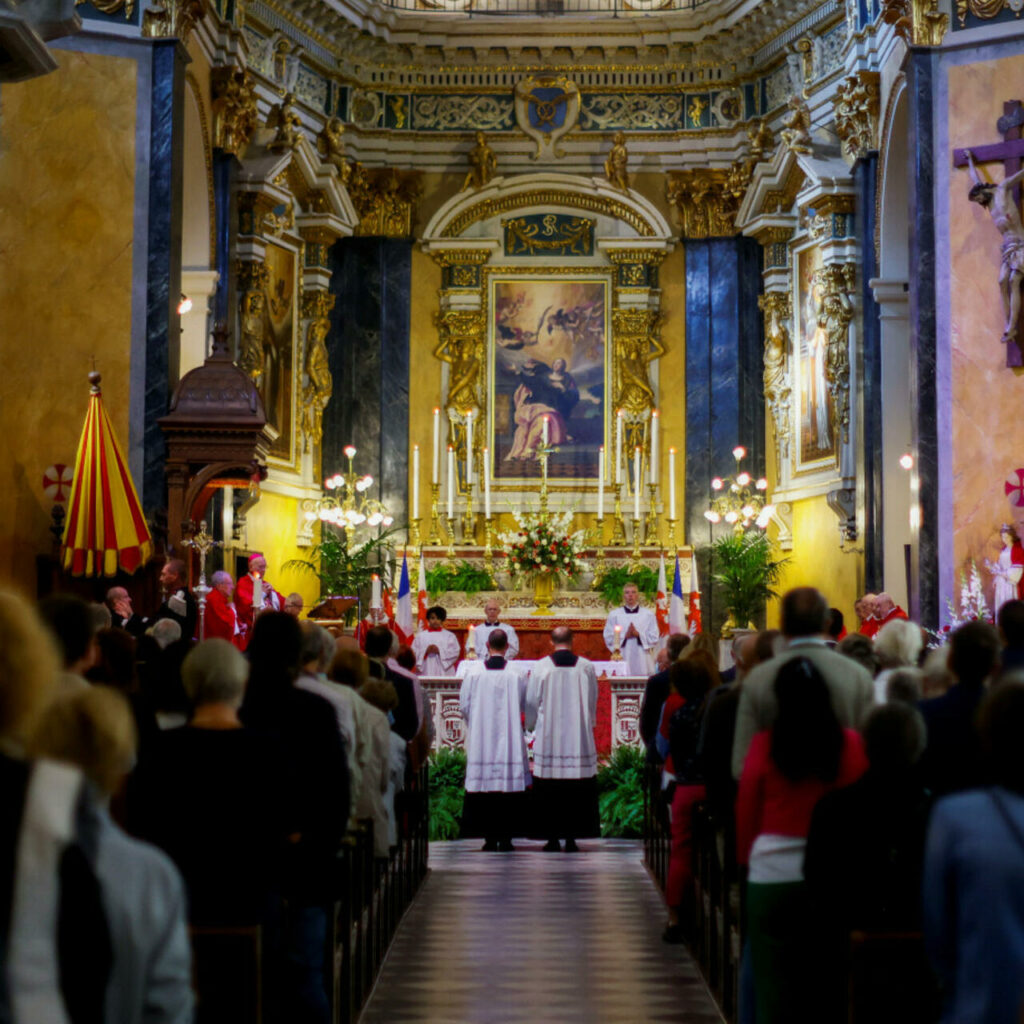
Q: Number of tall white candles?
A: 11